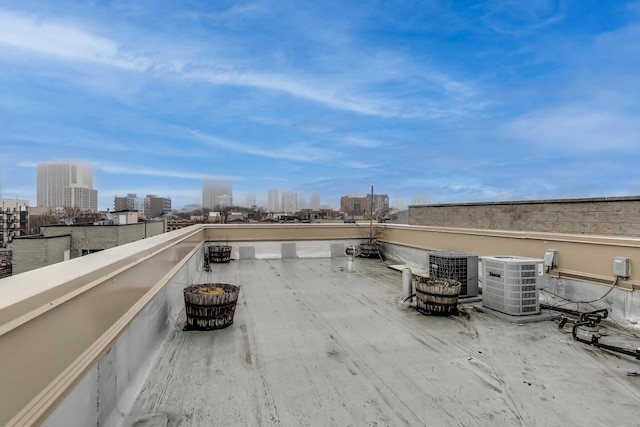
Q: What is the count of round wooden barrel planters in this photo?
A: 4